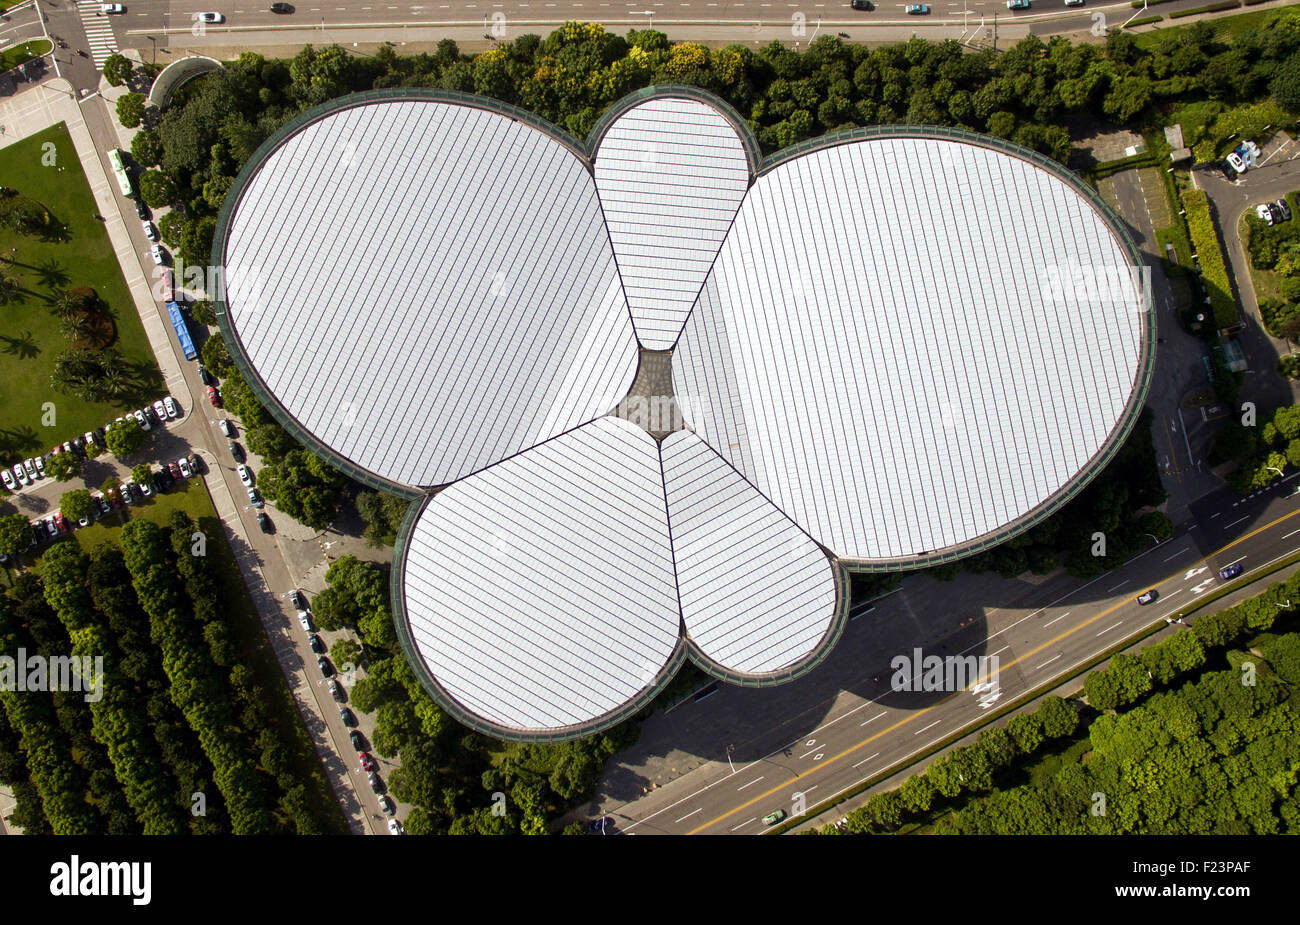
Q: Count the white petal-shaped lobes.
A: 5